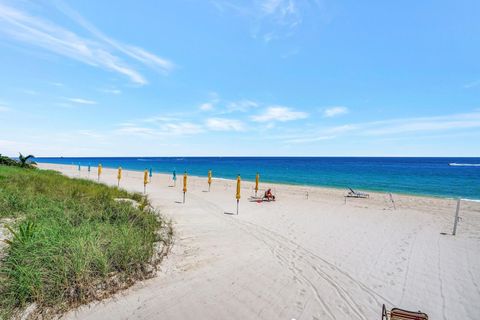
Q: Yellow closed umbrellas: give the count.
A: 7